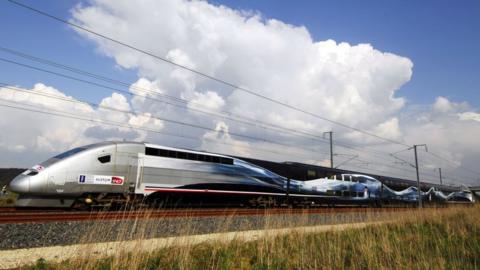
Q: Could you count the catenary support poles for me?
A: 3